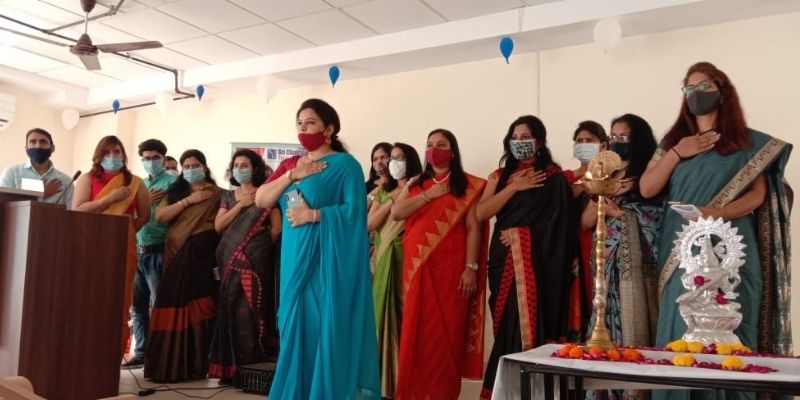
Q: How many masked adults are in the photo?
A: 14